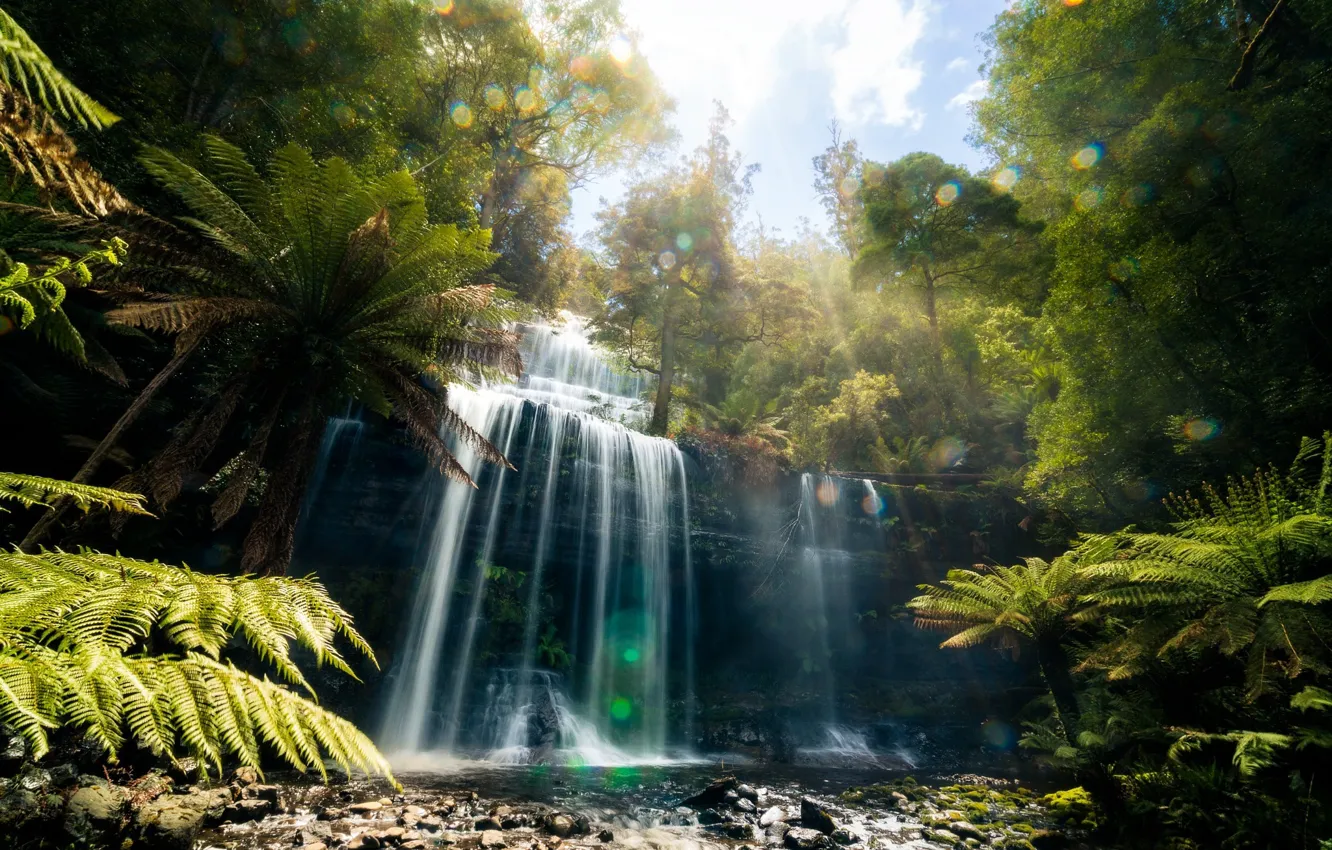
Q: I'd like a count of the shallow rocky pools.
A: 1